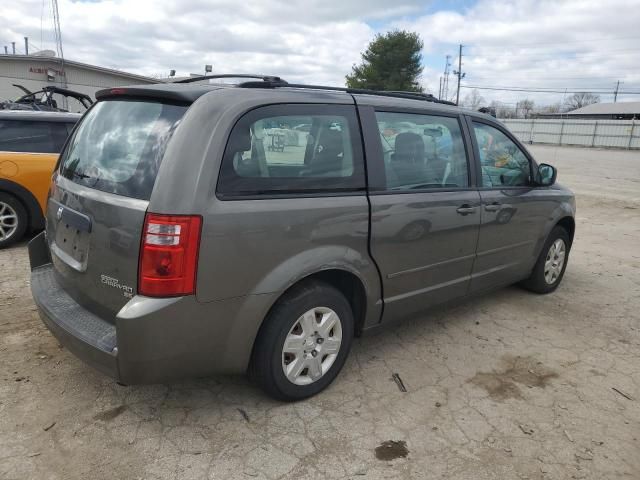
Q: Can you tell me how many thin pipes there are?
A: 3